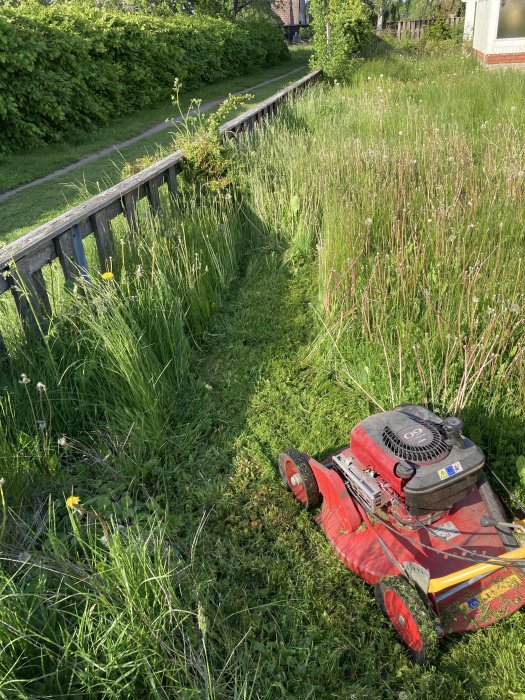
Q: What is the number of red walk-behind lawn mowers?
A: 1